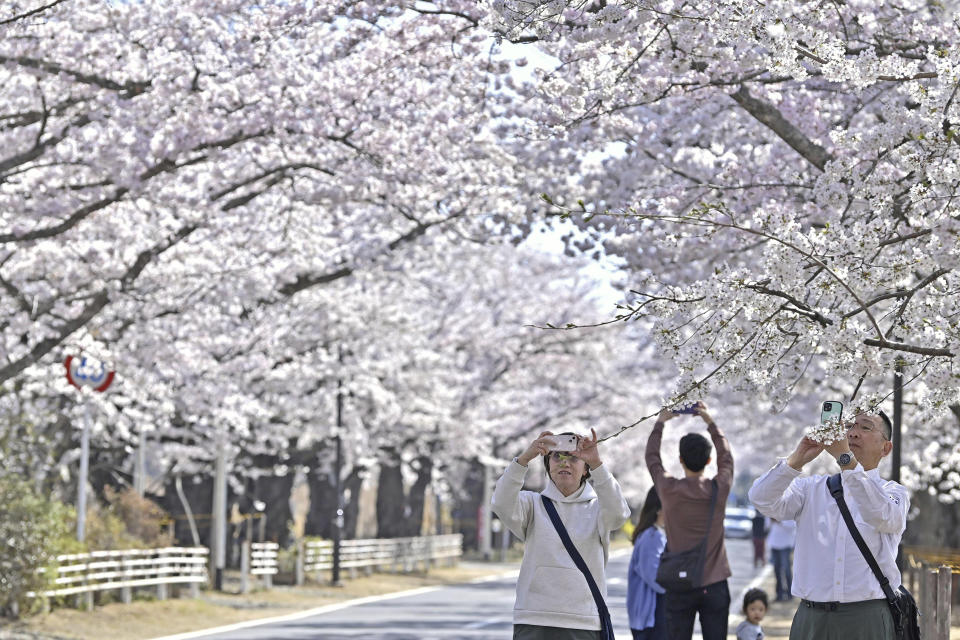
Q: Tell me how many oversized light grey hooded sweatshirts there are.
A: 1